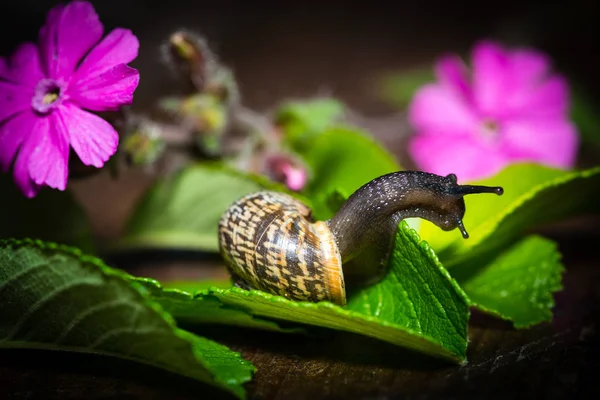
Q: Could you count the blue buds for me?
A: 0